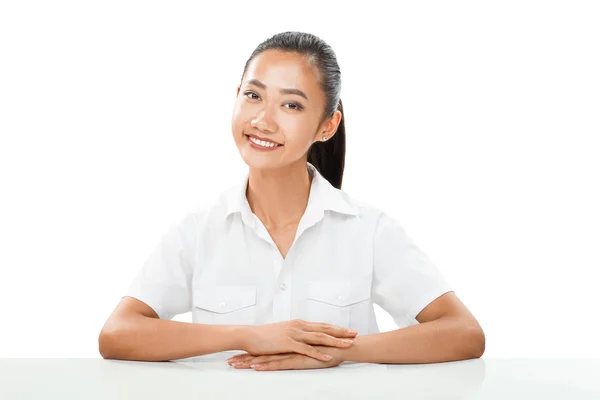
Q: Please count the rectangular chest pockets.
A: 2